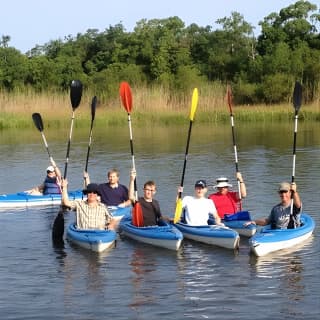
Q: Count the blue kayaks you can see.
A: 7